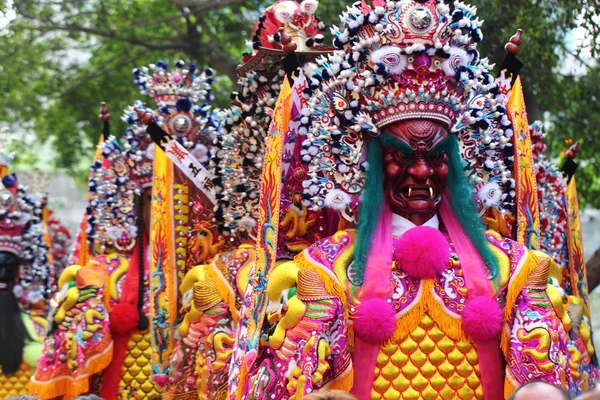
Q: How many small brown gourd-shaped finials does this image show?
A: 5